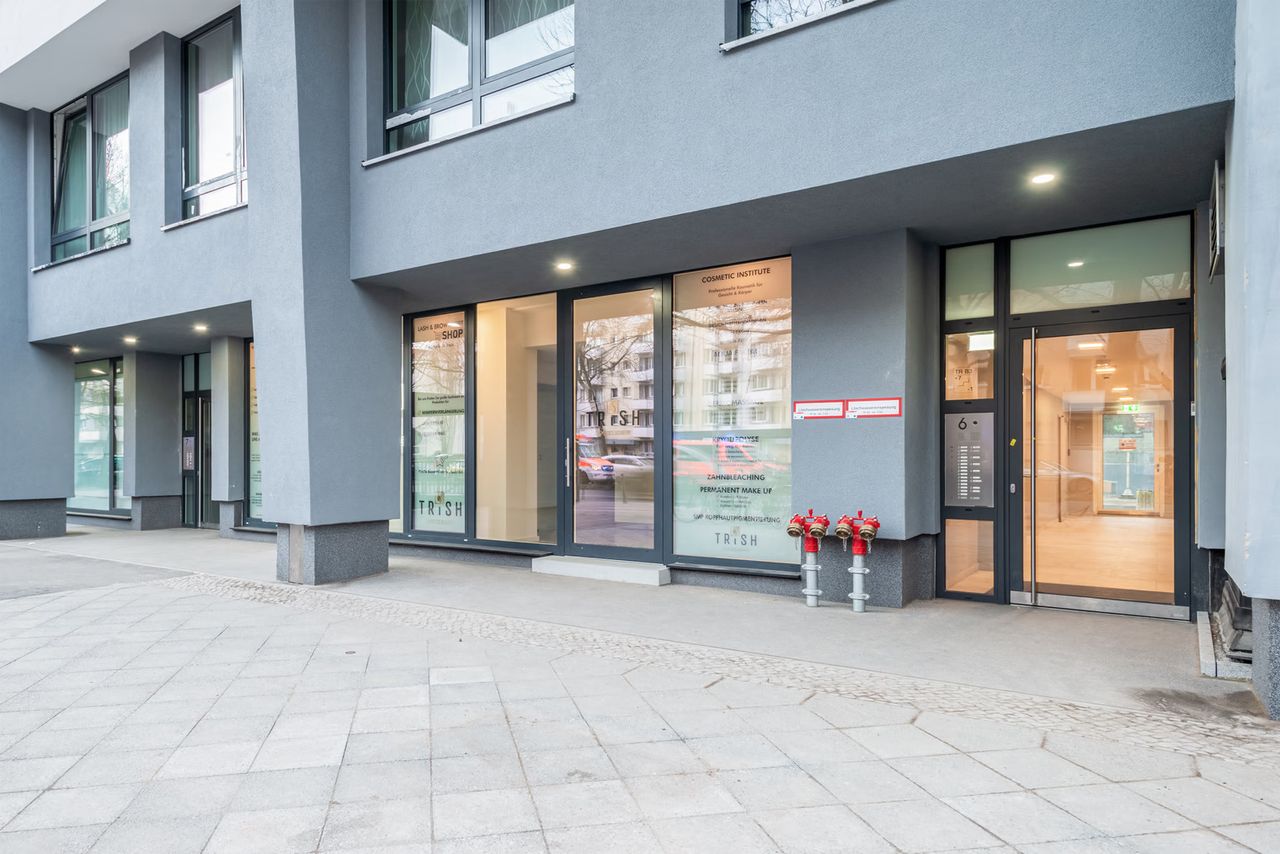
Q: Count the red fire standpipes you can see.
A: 2